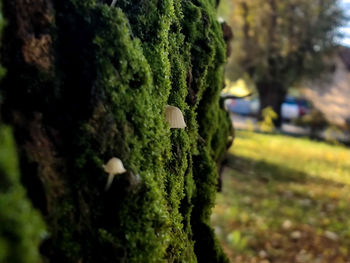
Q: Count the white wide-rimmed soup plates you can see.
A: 0